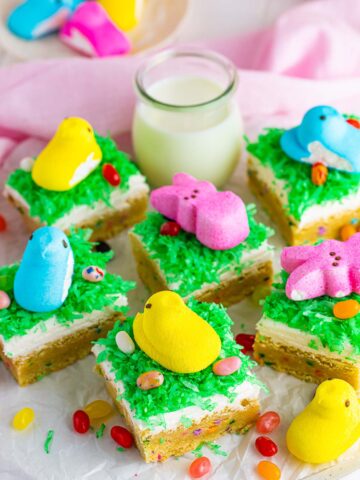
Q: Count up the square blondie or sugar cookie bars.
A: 6